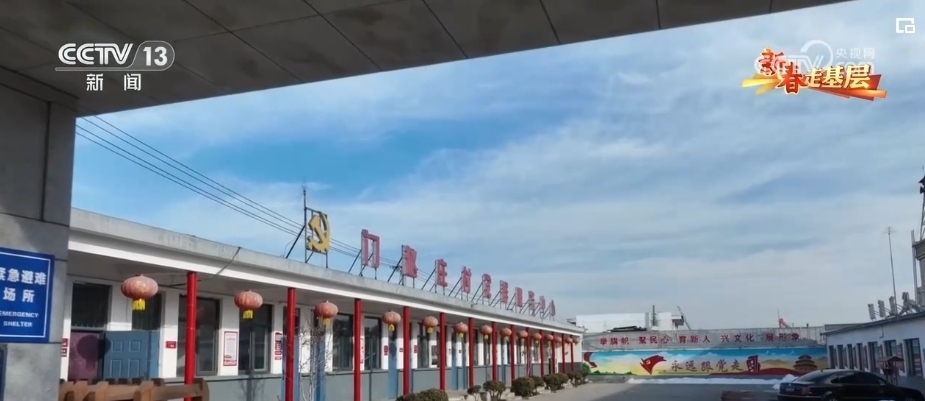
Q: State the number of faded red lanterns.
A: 14